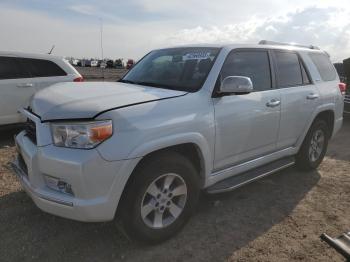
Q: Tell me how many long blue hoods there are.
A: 0